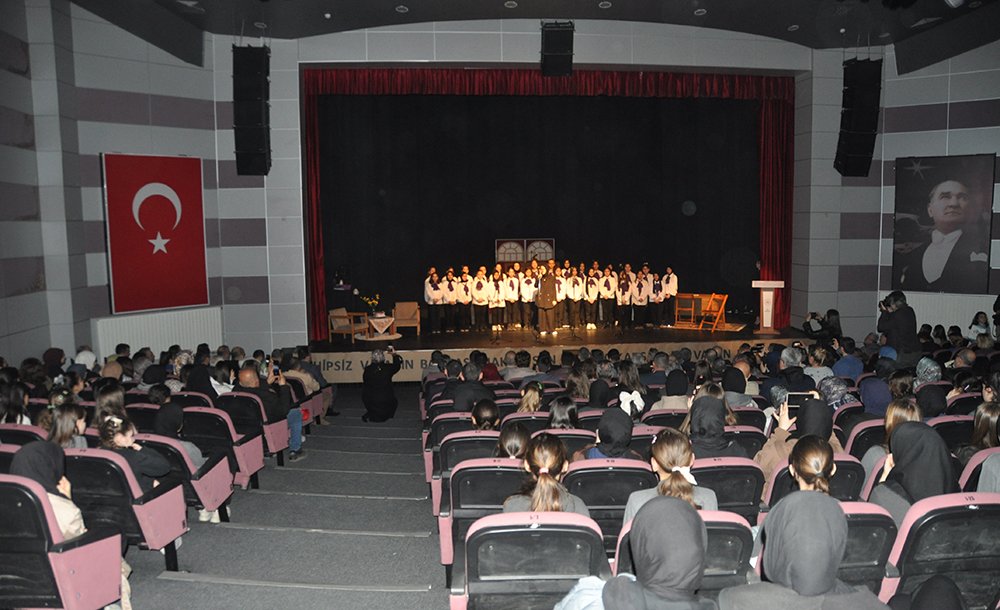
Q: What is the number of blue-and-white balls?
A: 0